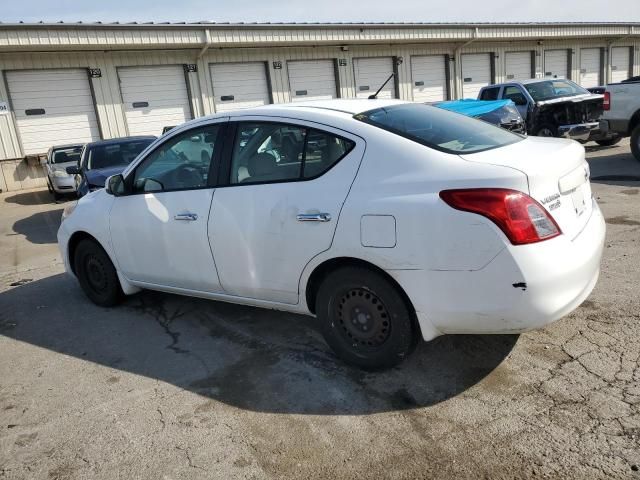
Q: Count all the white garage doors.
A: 11